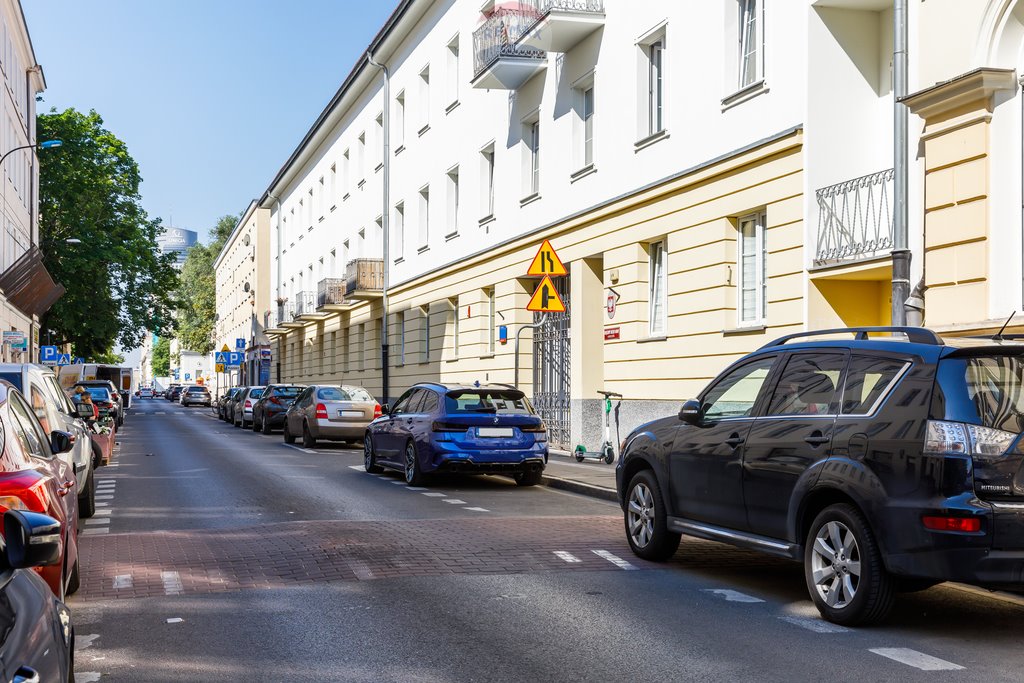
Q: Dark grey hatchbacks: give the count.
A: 1